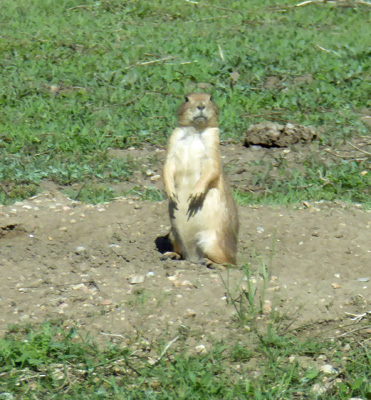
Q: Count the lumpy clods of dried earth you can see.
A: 1